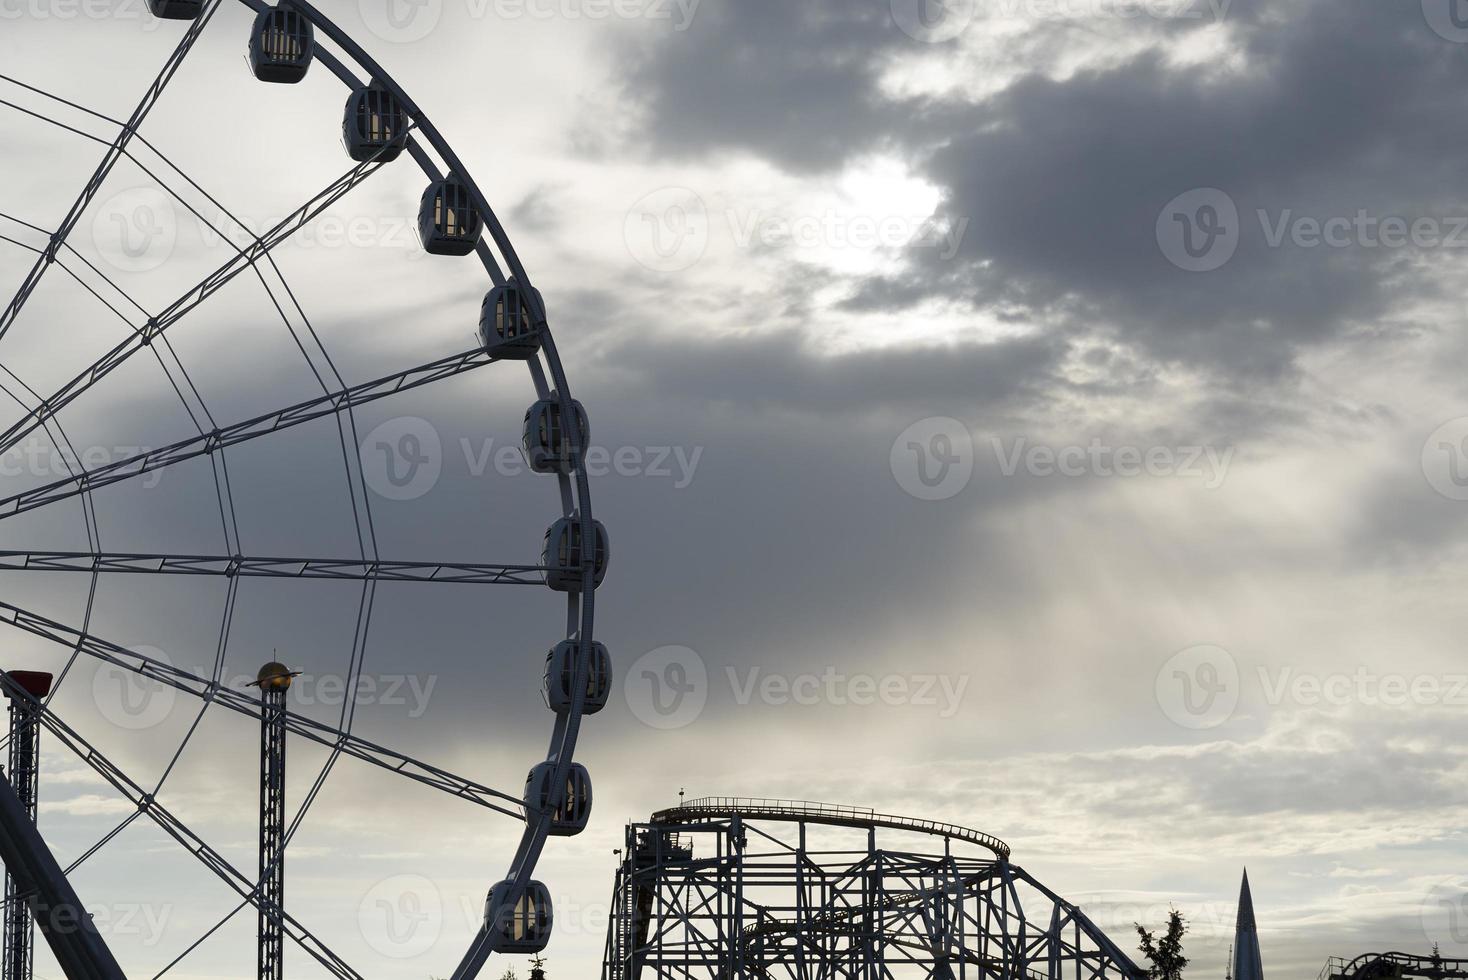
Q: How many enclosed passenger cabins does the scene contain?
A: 10